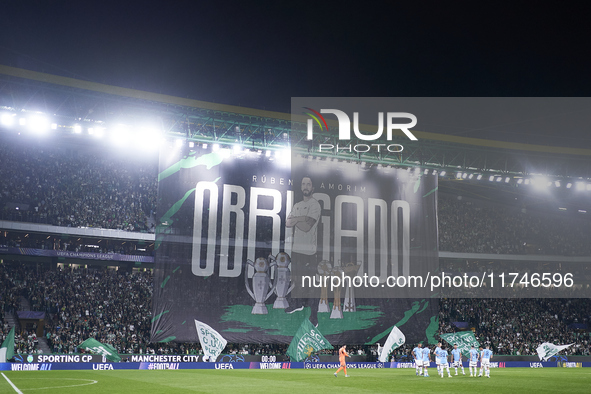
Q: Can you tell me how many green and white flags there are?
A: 7